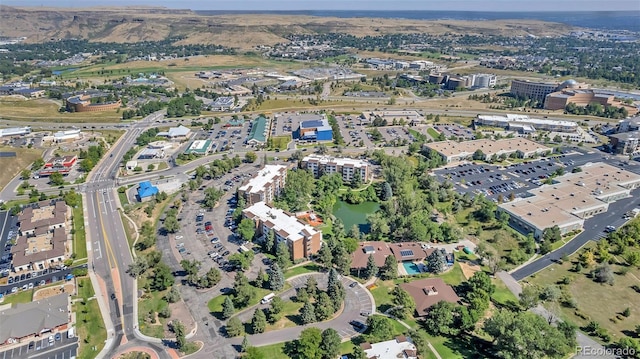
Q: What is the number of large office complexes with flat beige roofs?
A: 2